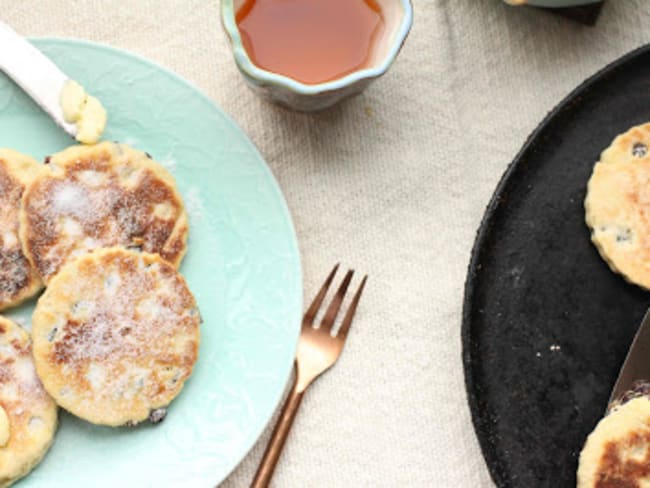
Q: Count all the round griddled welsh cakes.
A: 6